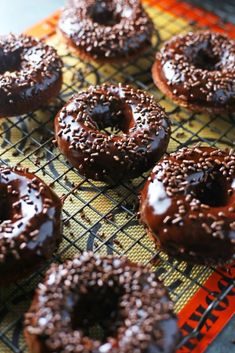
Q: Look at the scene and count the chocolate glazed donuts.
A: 7